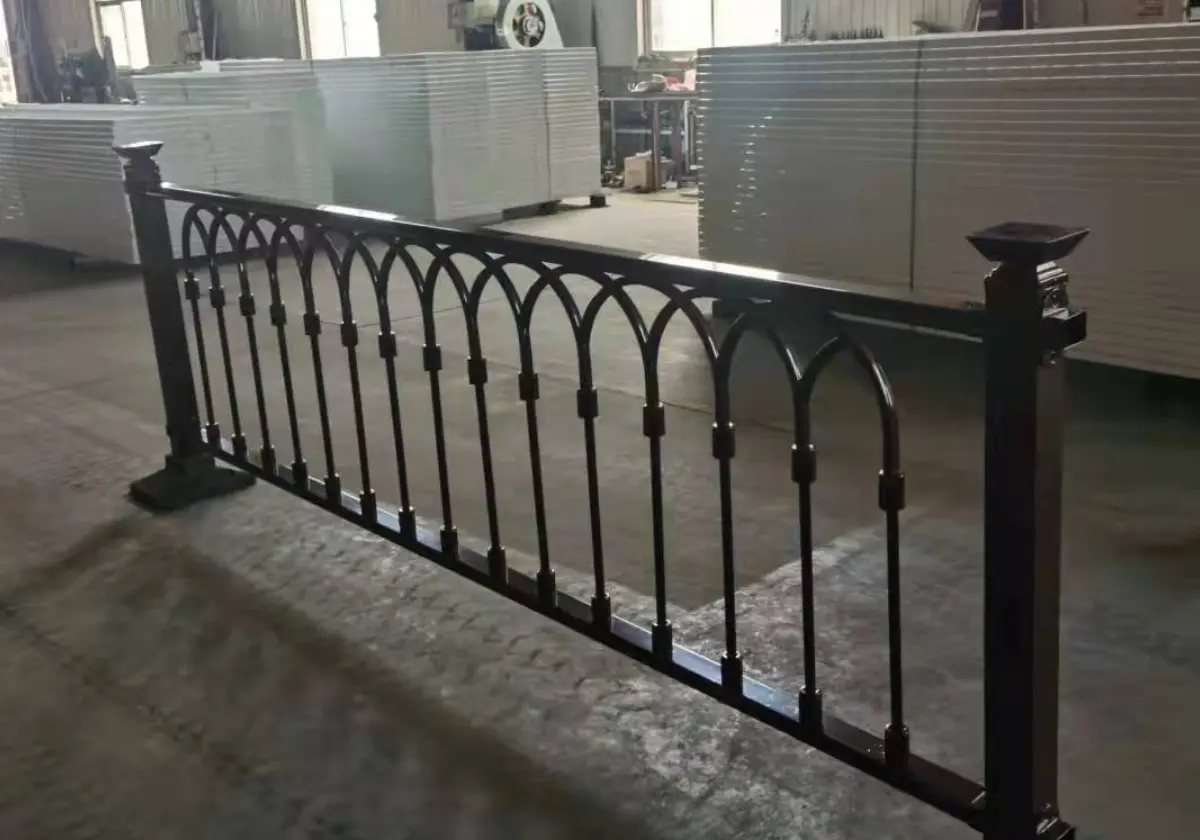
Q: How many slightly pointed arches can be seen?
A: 14